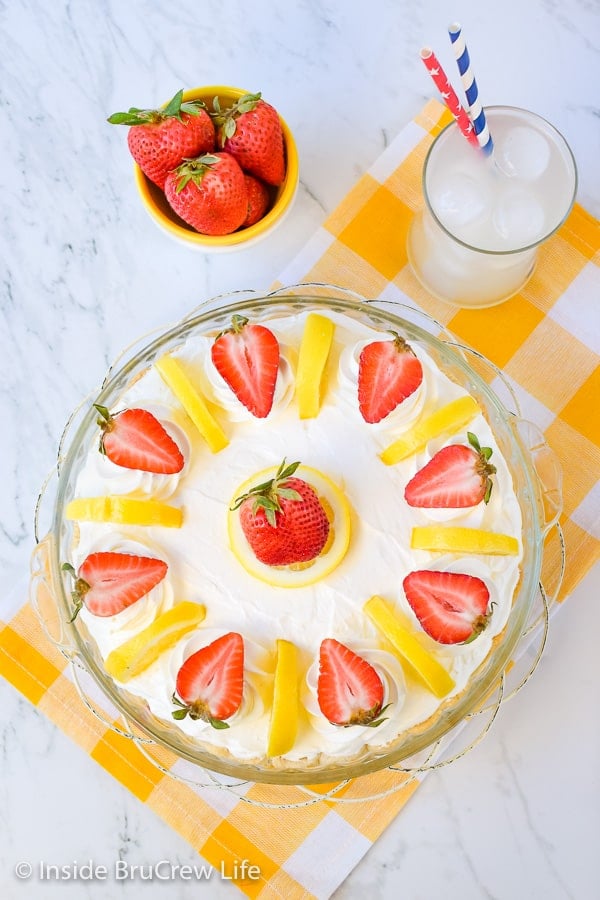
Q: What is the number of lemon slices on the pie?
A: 9